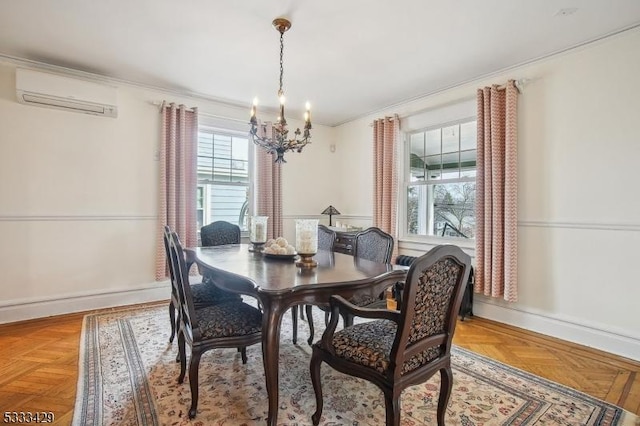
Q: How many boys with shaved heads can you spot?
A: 0